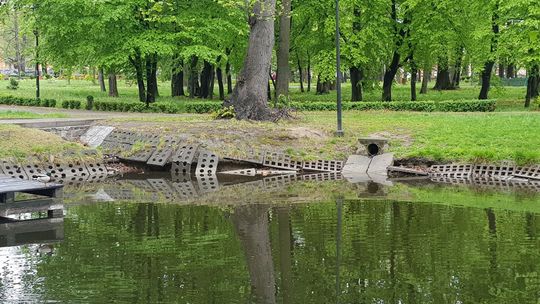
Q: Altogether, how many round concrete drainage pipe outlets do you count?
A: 1